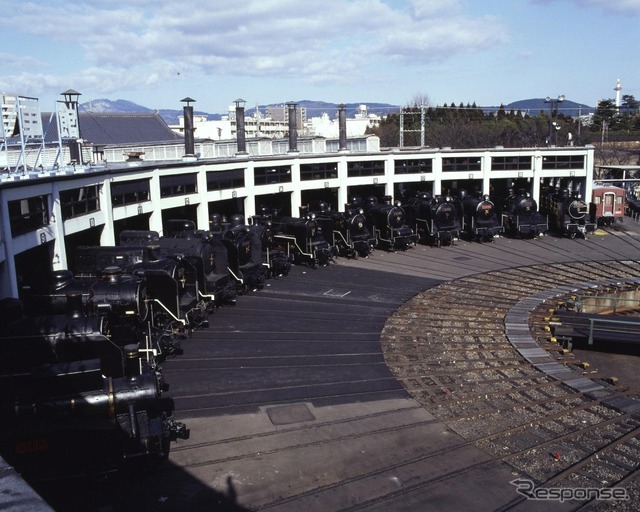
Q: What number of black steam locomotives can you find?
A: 14